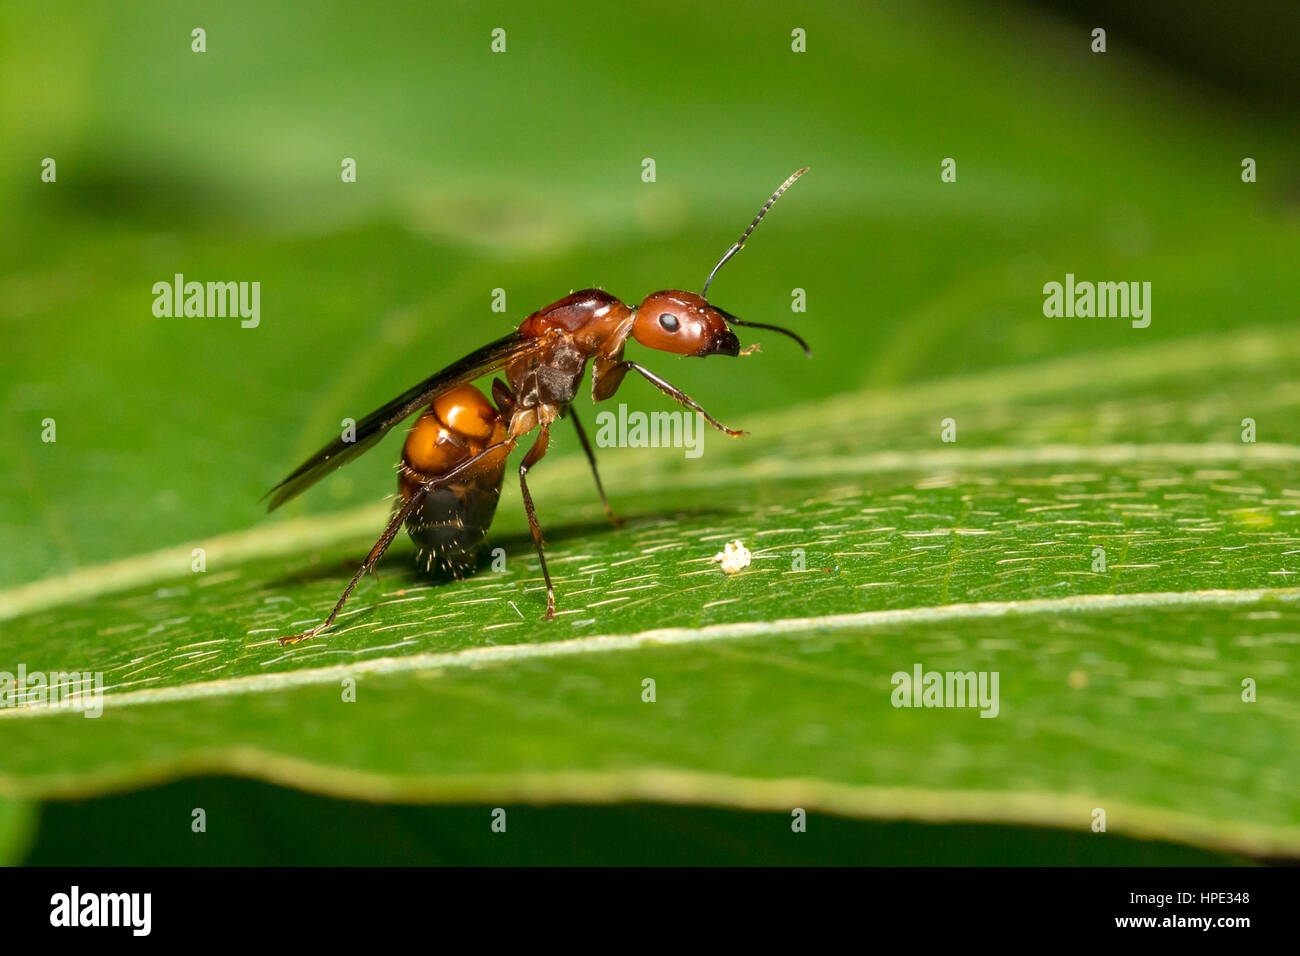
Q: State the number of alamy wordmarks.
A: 6